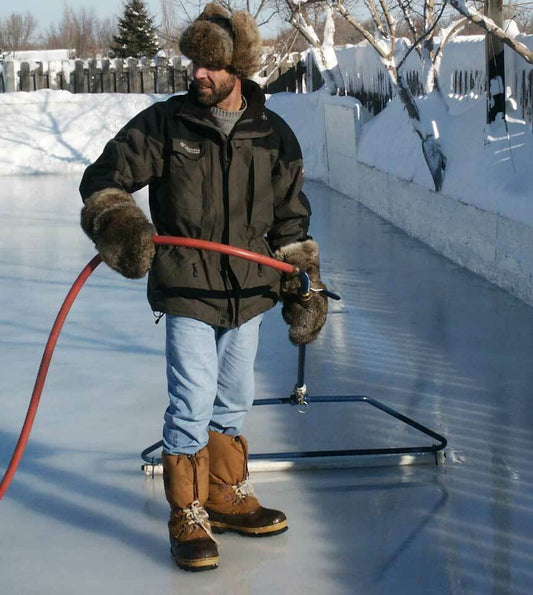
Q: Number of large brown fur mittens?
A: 2